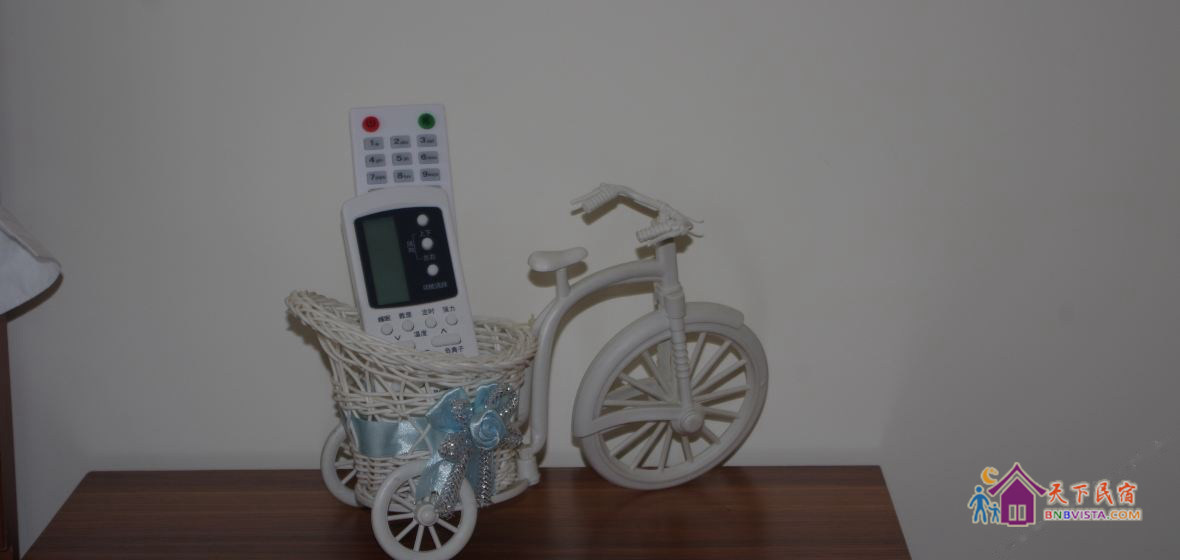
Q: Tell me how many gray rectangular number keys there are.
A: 9